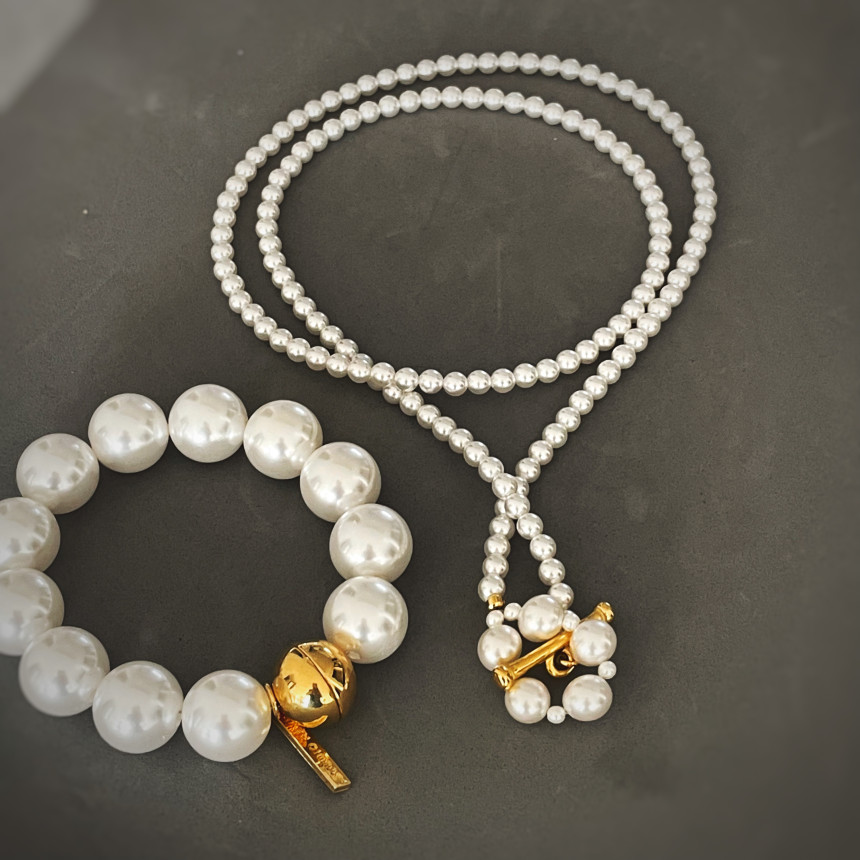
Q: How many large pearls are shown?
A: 12